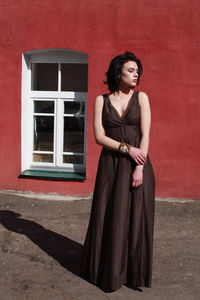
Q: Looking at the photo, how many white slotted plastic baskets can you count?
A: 0